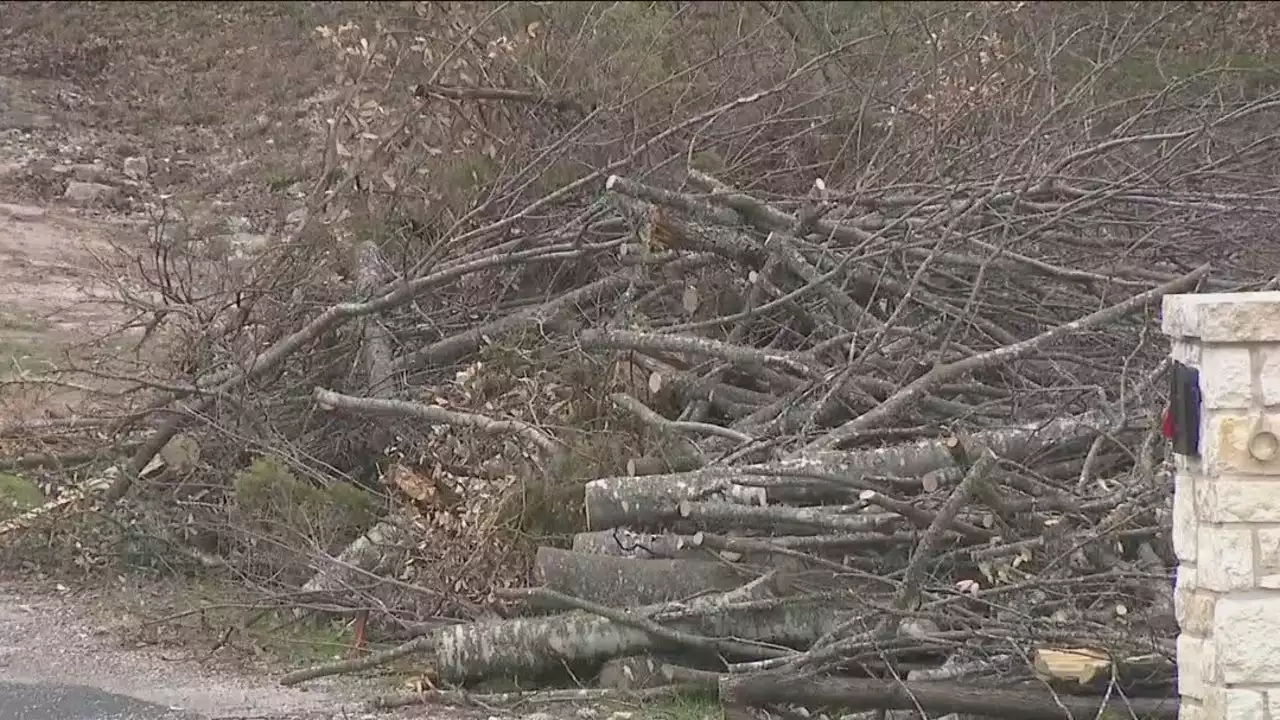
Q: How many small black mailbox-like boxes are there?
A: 1